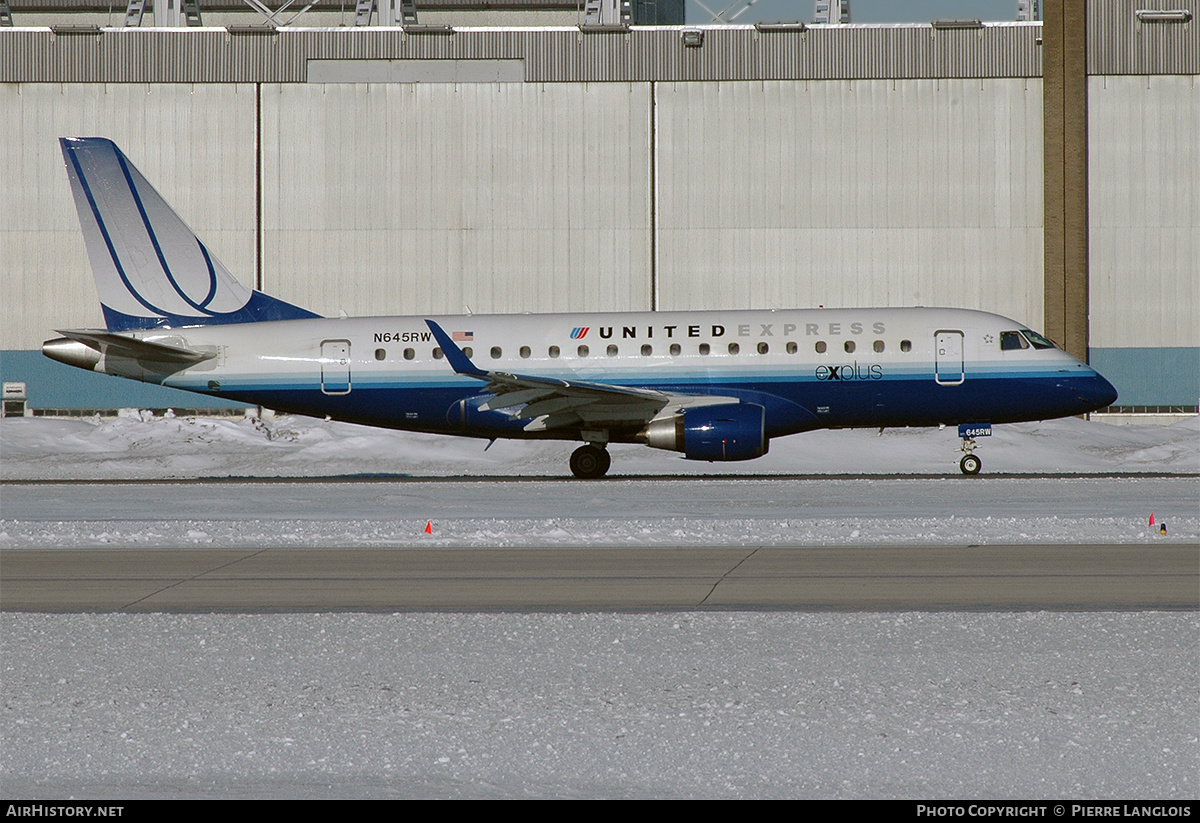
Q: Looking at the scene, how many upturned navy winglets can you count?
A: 1